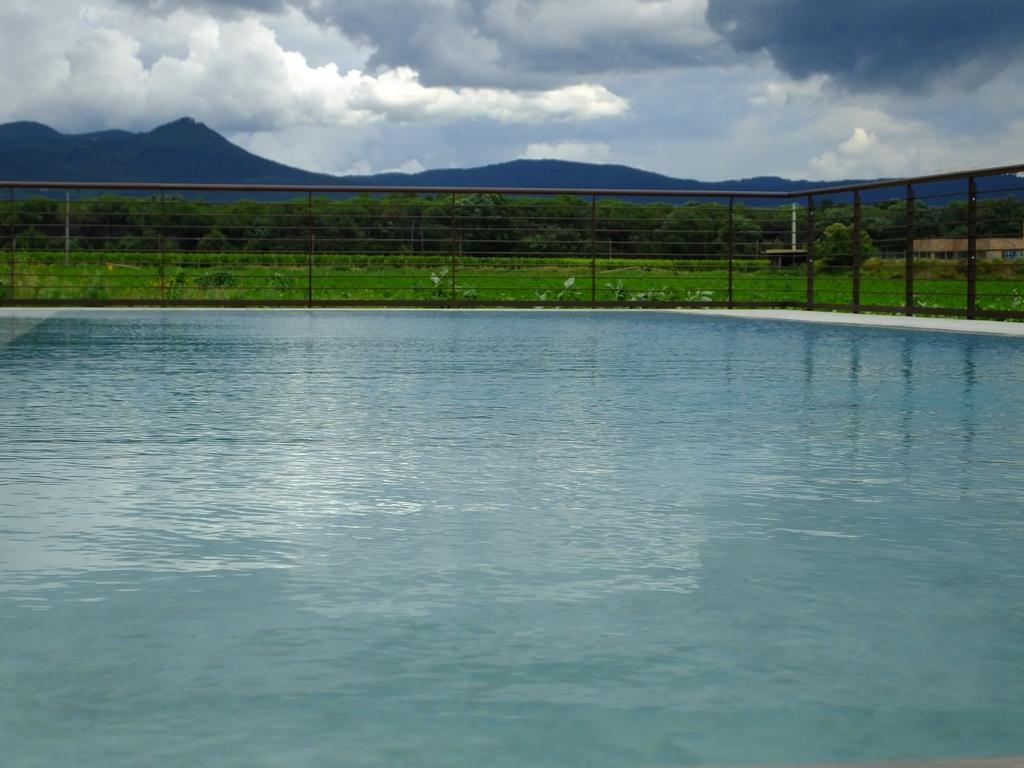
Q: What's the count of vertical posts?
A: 10